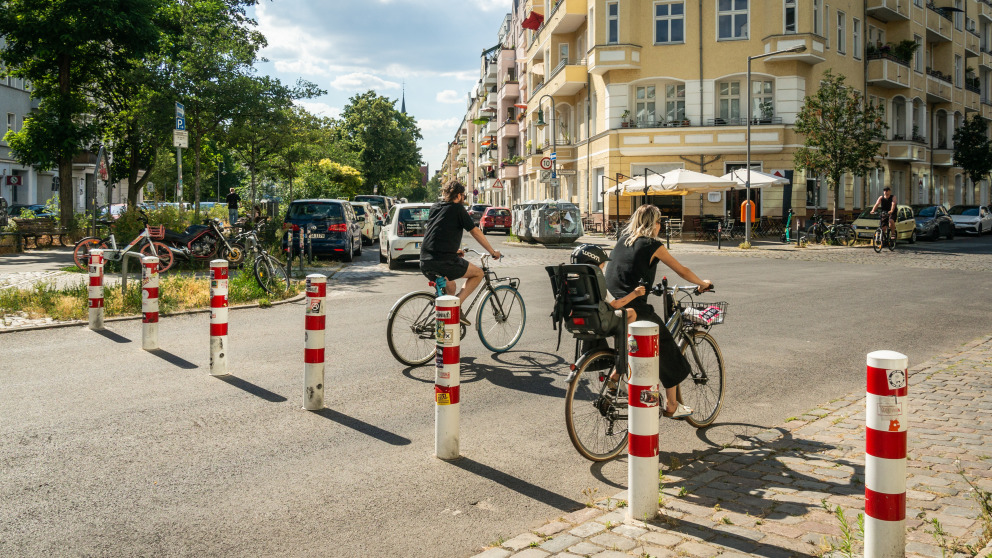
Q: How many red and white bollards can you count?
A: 7